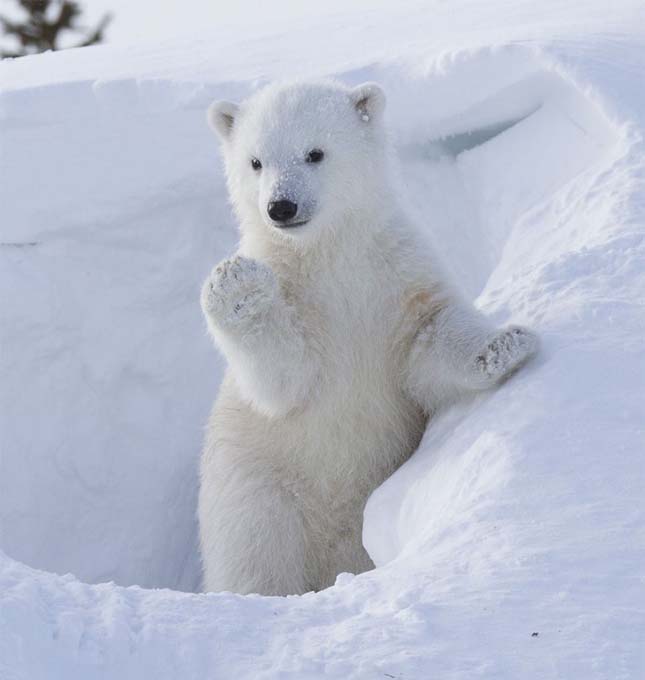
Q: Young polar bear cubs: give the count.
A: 1